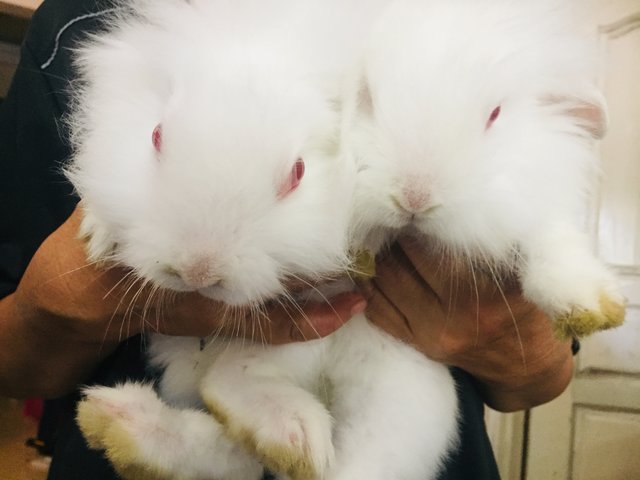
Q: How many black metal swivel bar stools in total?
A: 0